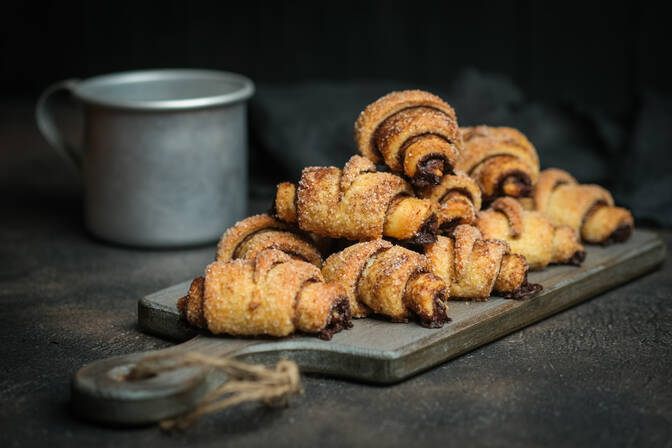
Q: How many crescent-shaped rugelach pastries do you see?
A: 10